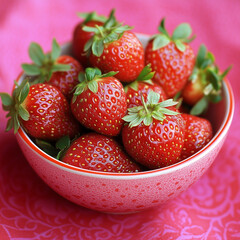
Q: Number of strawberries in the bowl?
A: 11